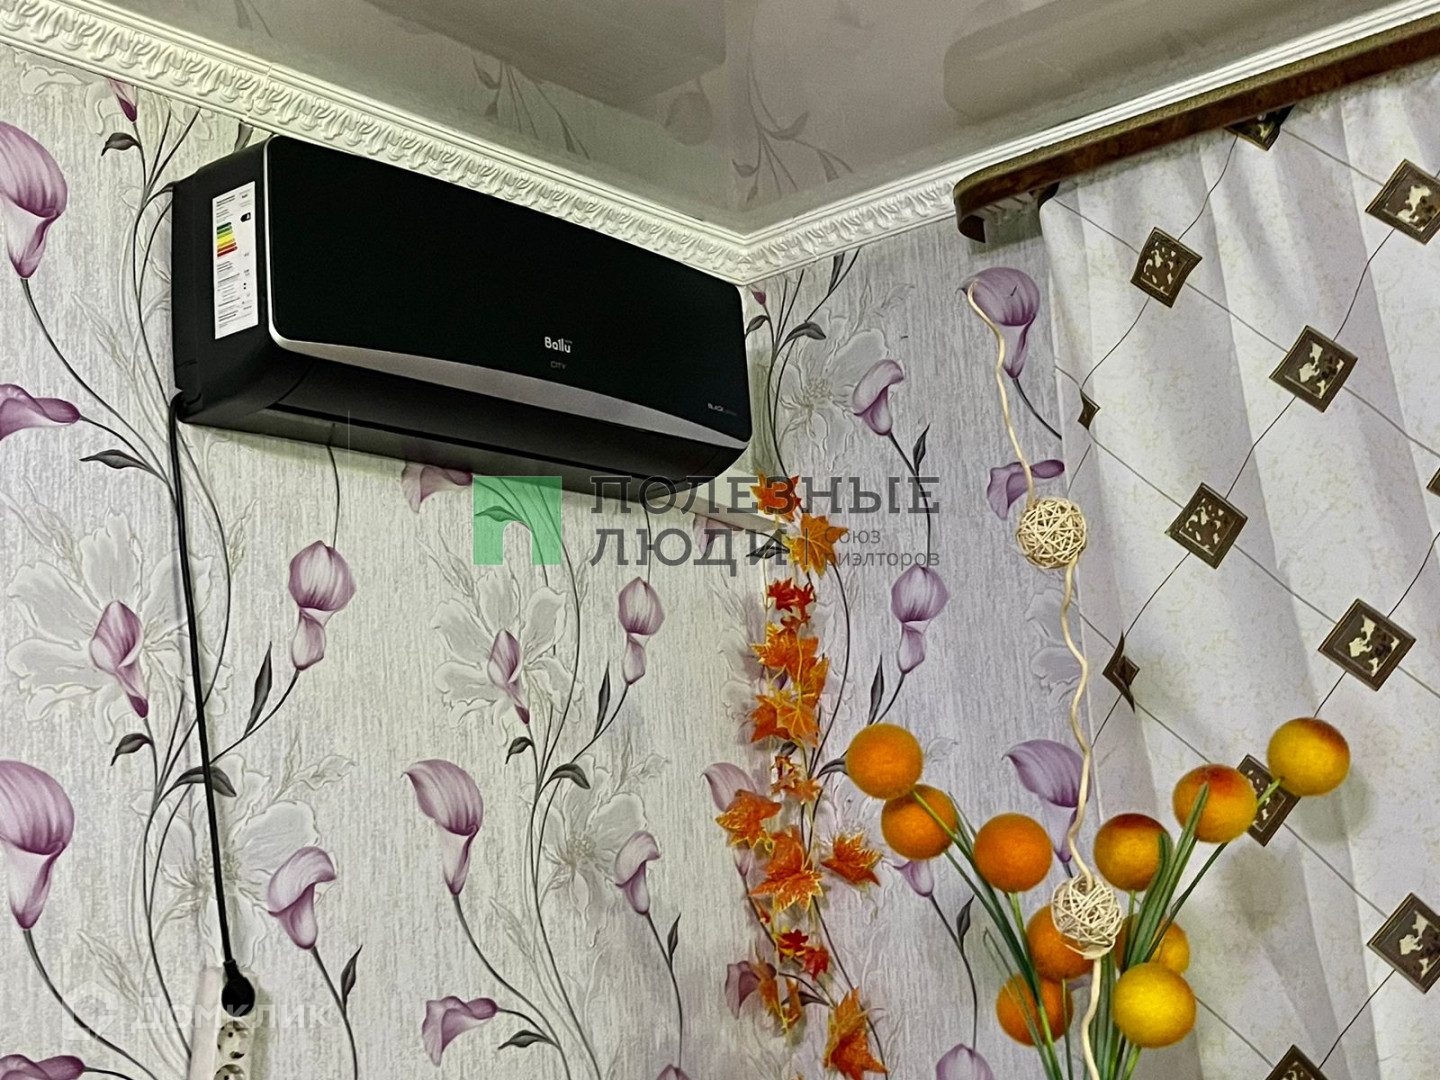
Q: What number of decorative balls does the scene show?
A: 12